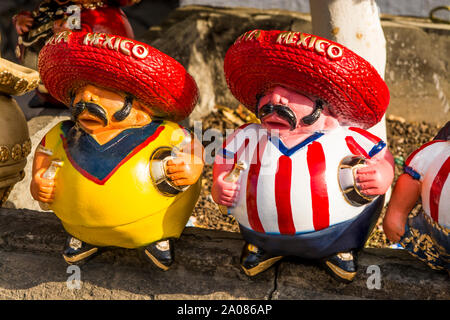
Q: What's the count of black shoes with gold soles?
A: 4